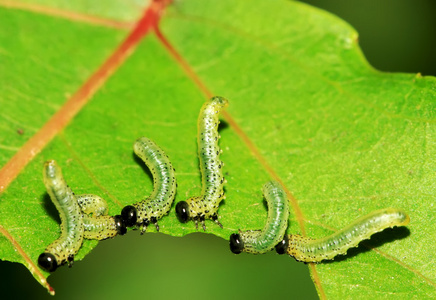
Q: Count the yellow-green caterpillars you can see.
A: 6